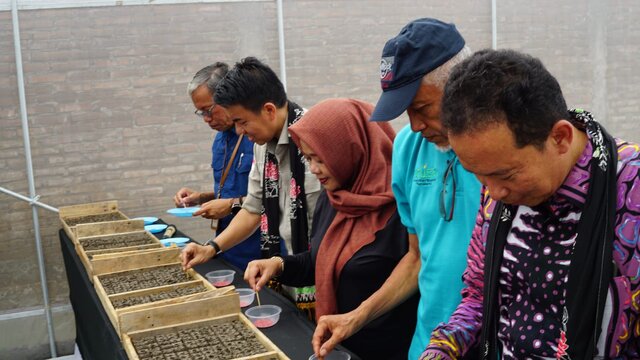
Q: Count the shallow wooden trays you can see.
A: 4